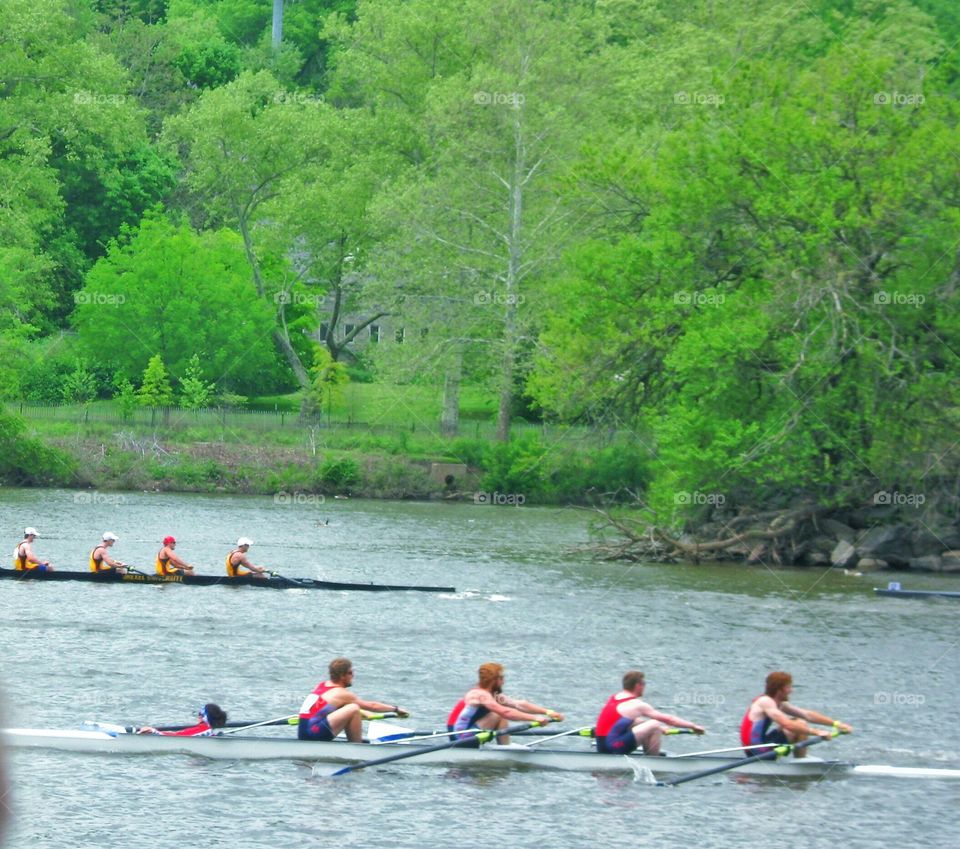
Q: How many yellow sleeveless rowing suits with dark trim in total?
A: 4